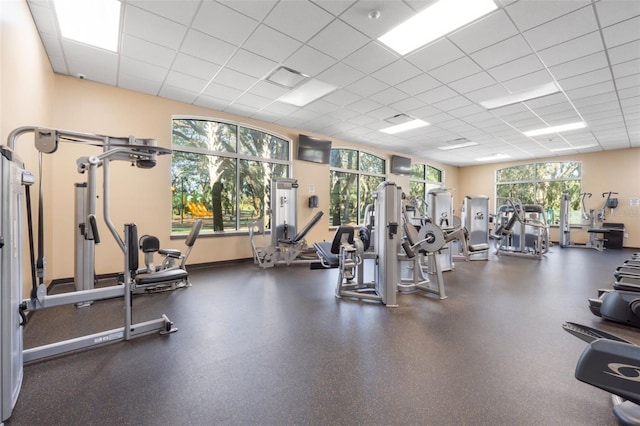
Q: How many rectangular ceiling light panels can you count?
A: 9